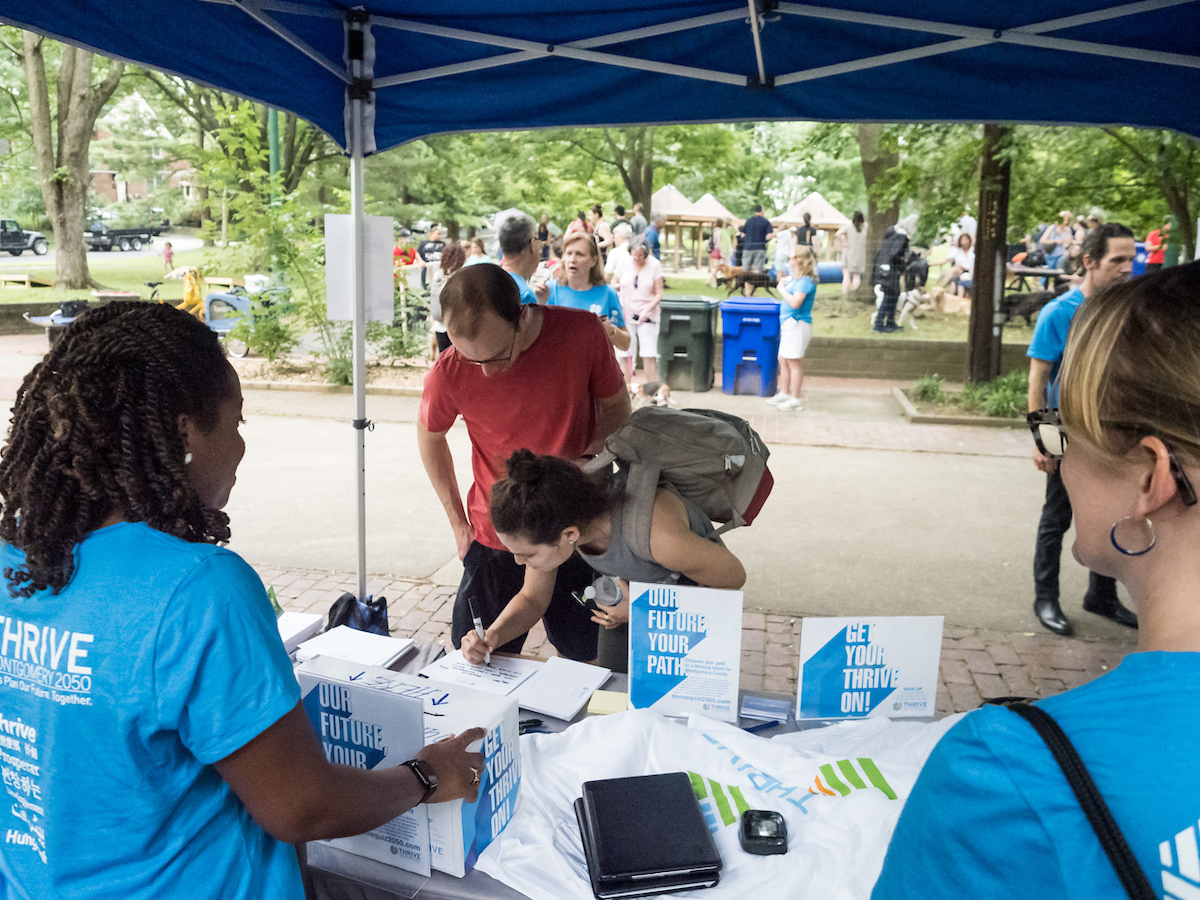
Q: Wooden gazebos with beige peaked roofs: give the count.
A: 3